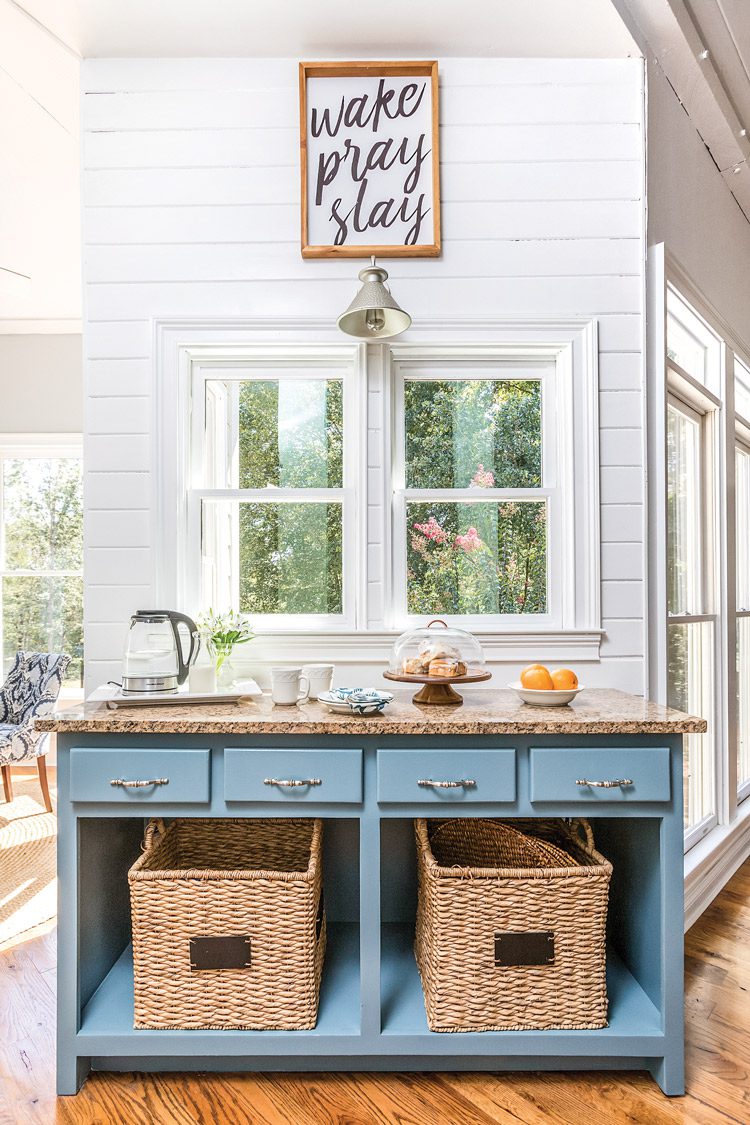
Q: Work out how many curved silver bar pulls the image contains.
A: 4